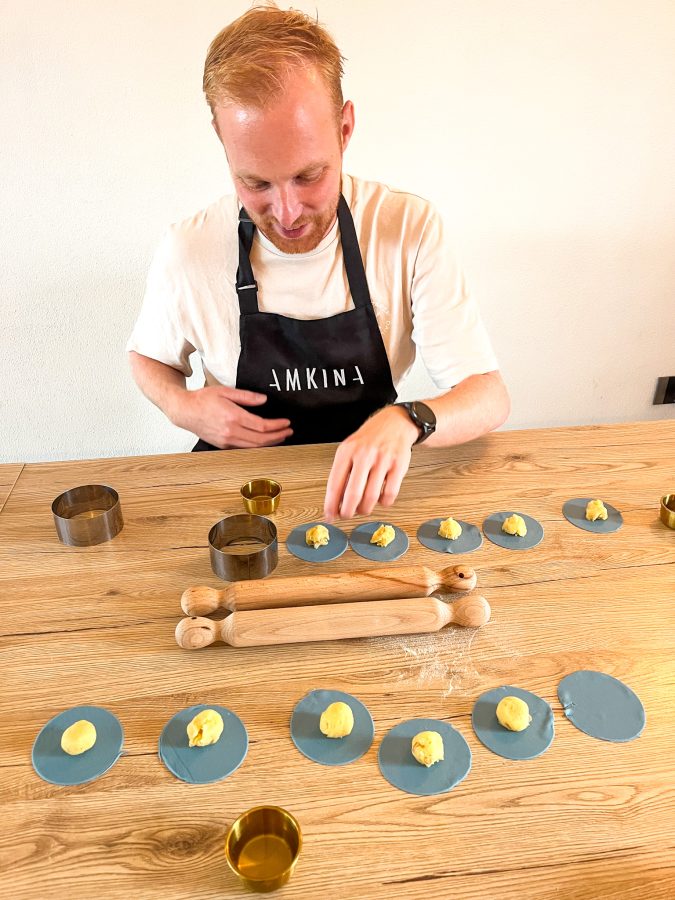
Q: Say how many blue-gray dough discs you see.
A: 11